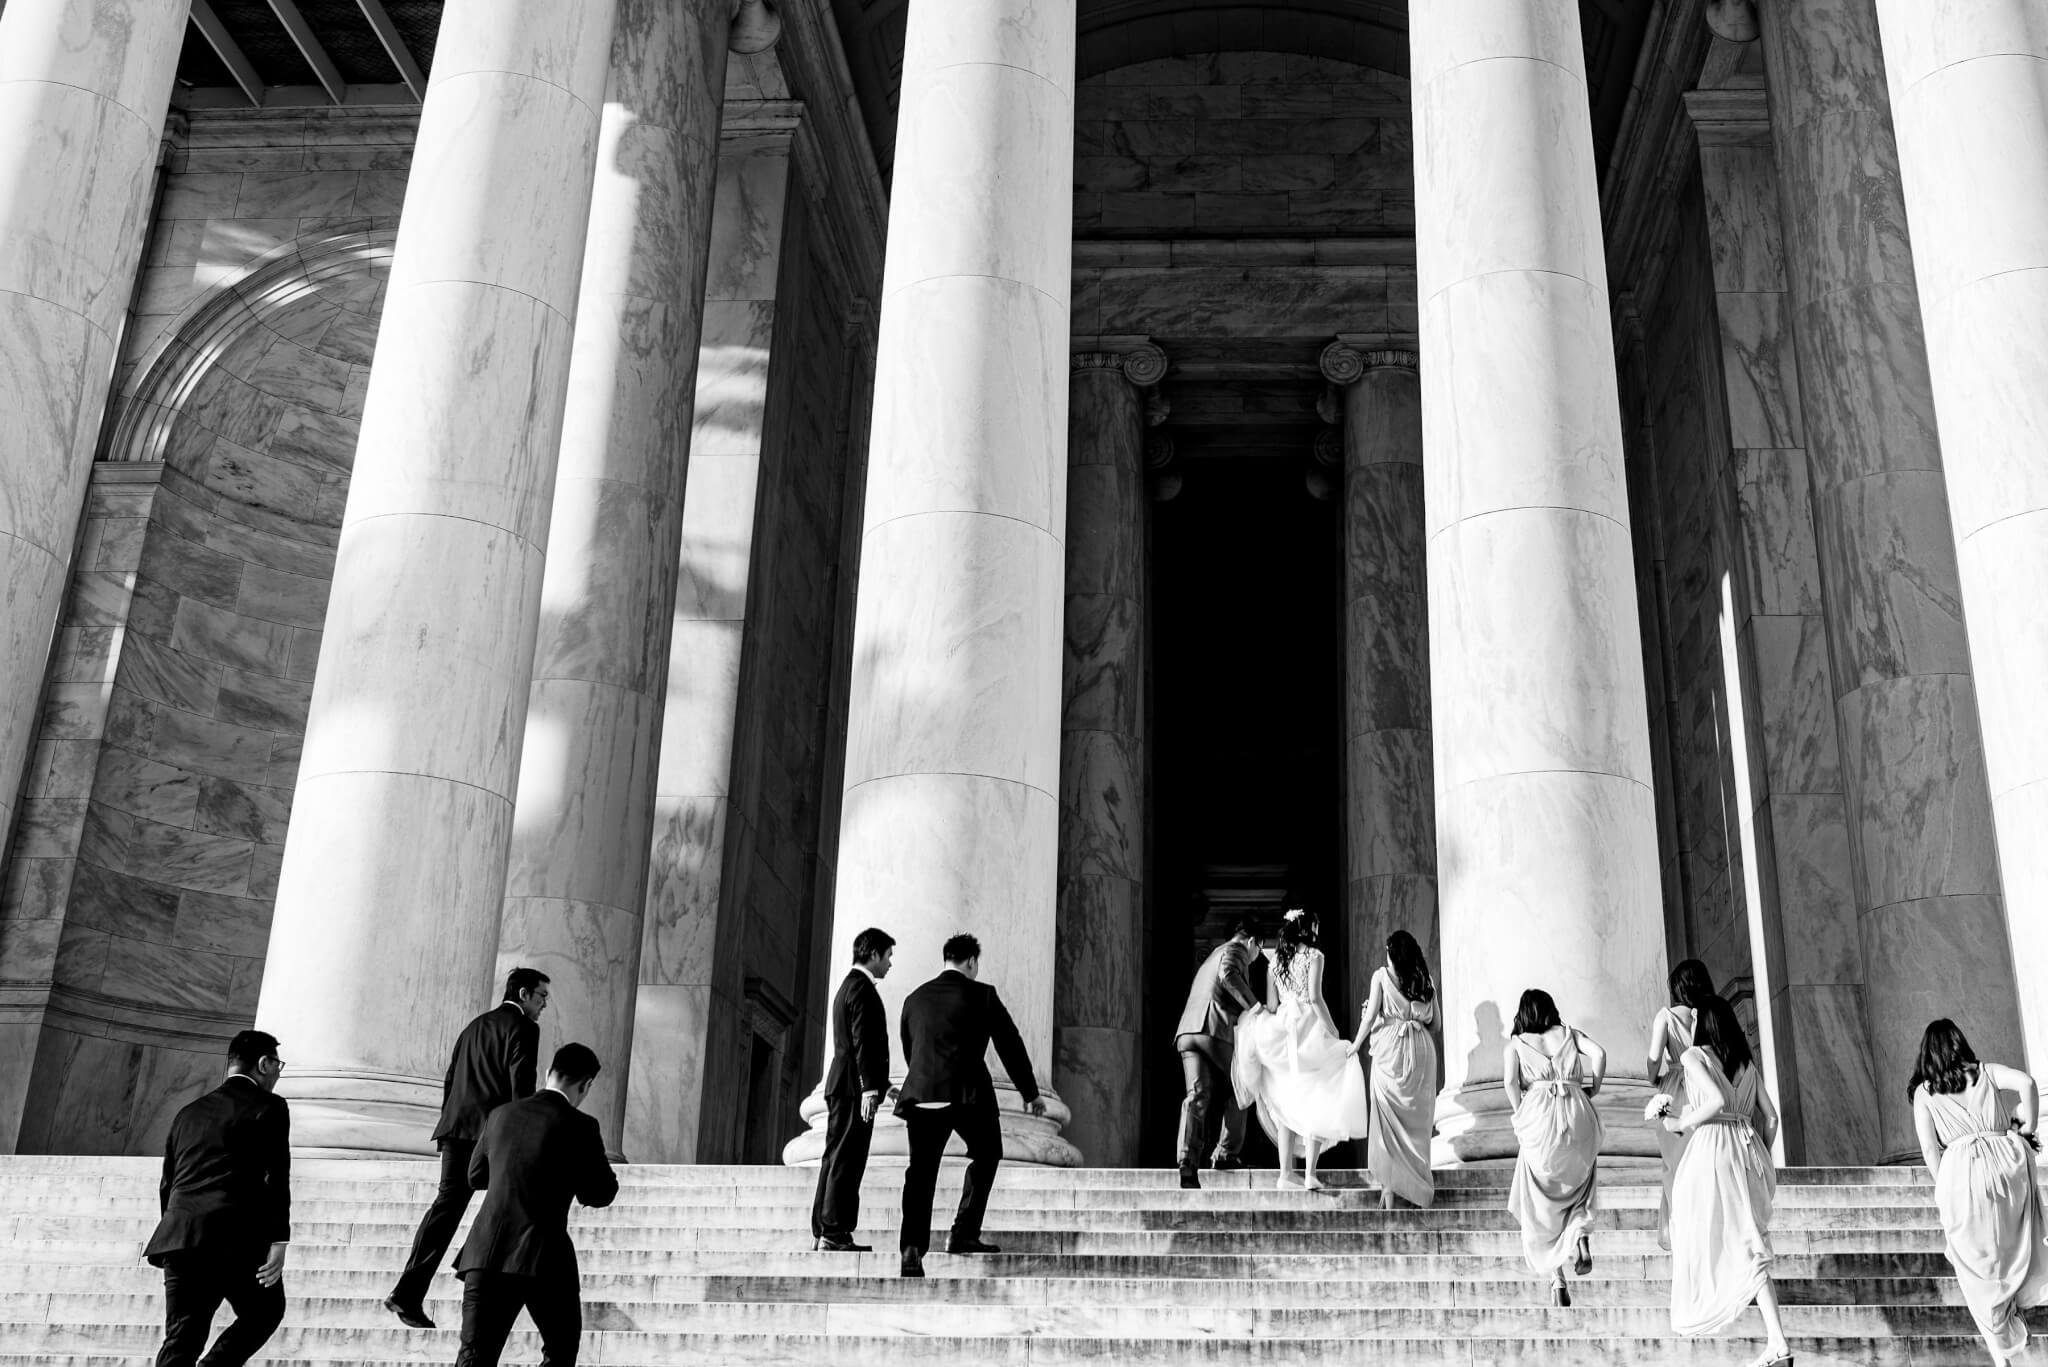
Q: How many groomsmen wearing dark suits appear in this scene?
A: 5